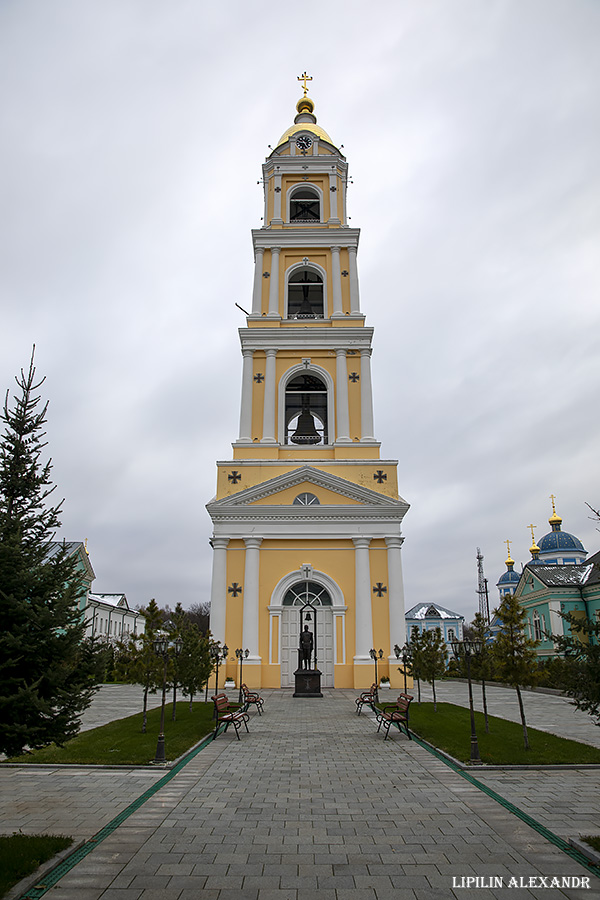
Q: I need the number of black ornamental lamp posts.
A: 6